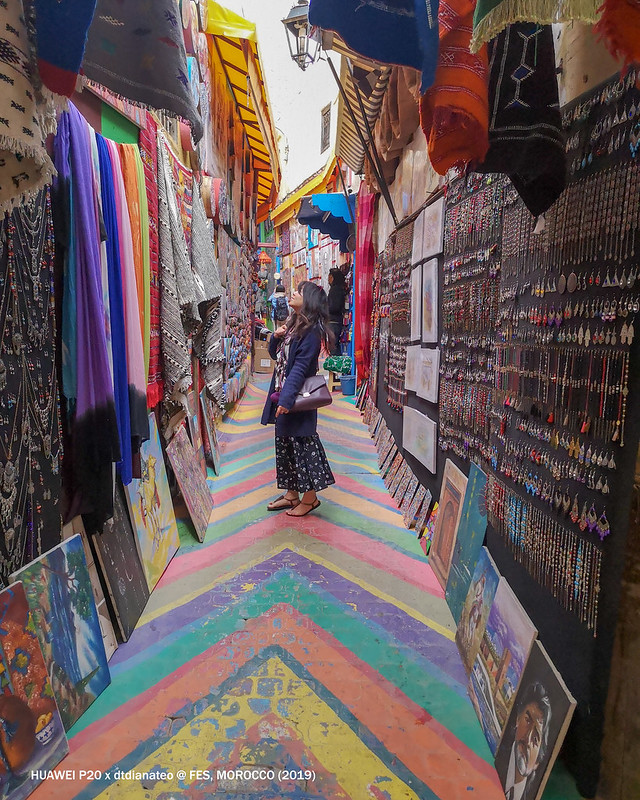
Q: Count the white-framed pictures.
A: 7